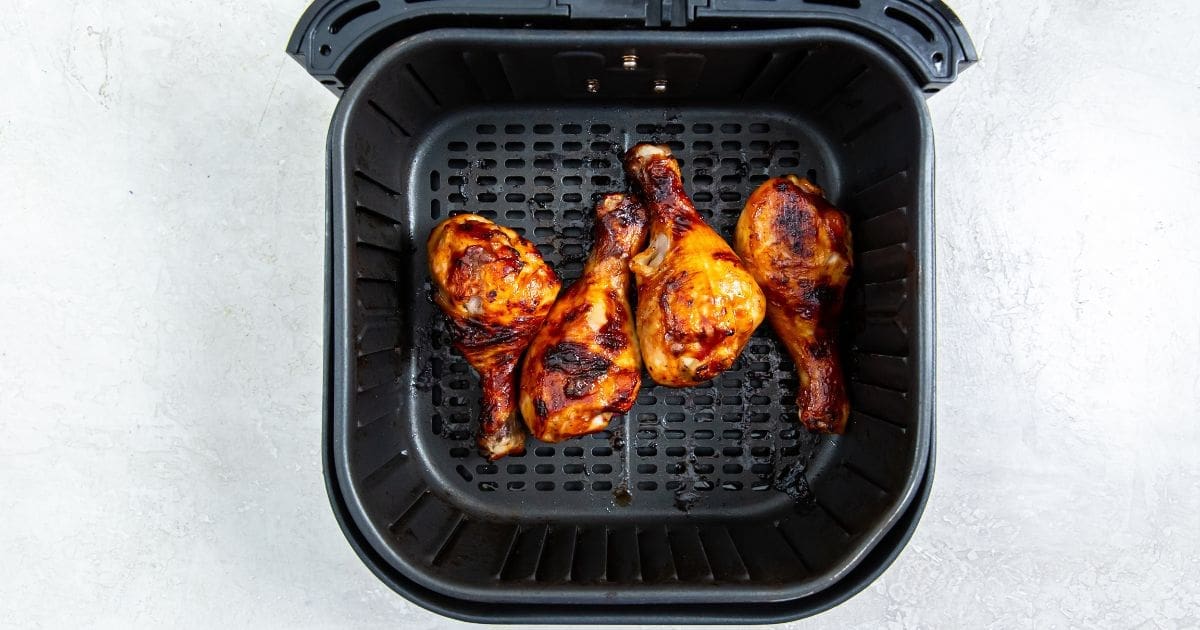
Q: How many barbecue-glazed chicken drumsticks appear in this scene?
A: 4